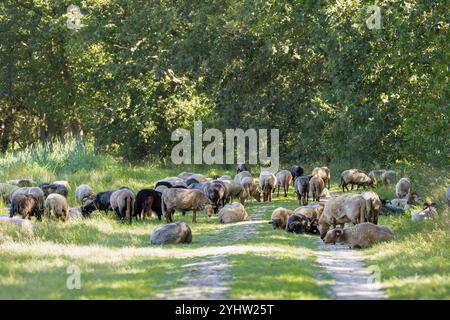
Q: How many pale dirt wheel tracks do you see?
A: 2